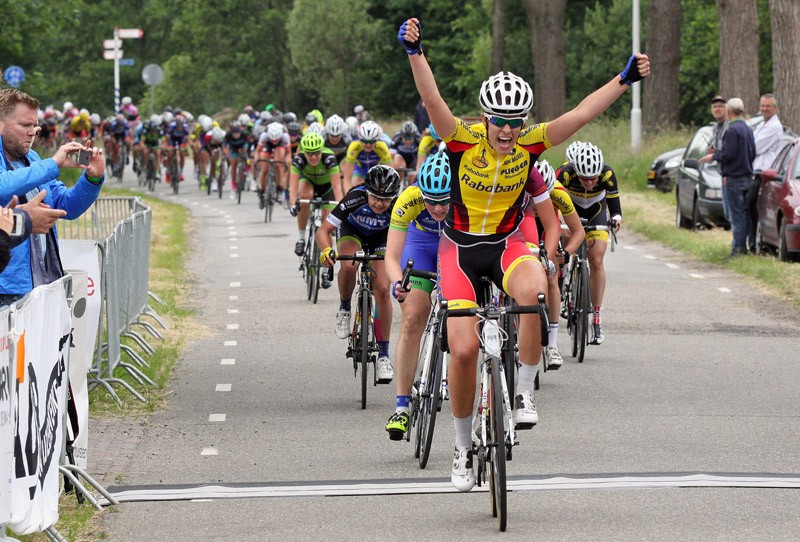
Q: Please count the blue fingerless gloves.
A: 3